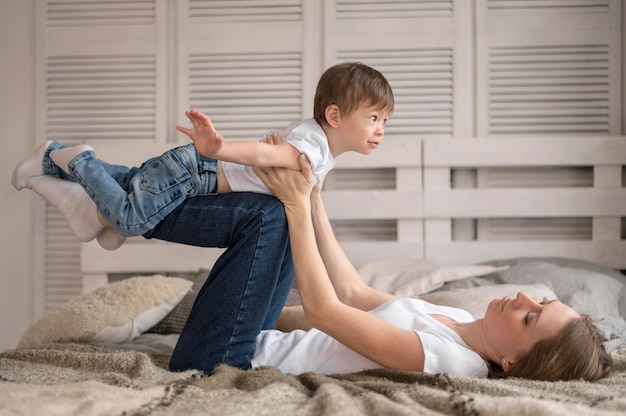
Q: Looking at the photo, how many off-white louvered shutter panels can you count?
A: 4